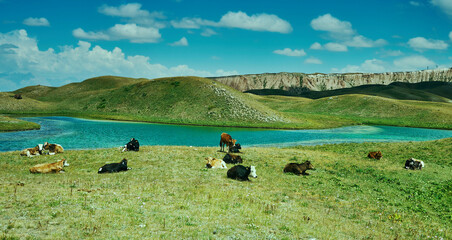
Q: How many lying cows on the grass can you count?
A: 12